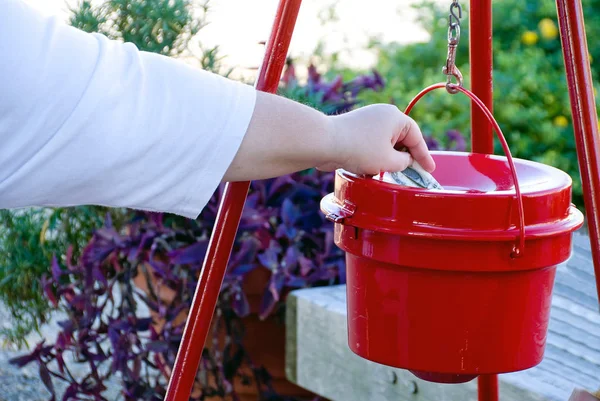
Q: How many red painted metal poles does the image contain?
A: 3